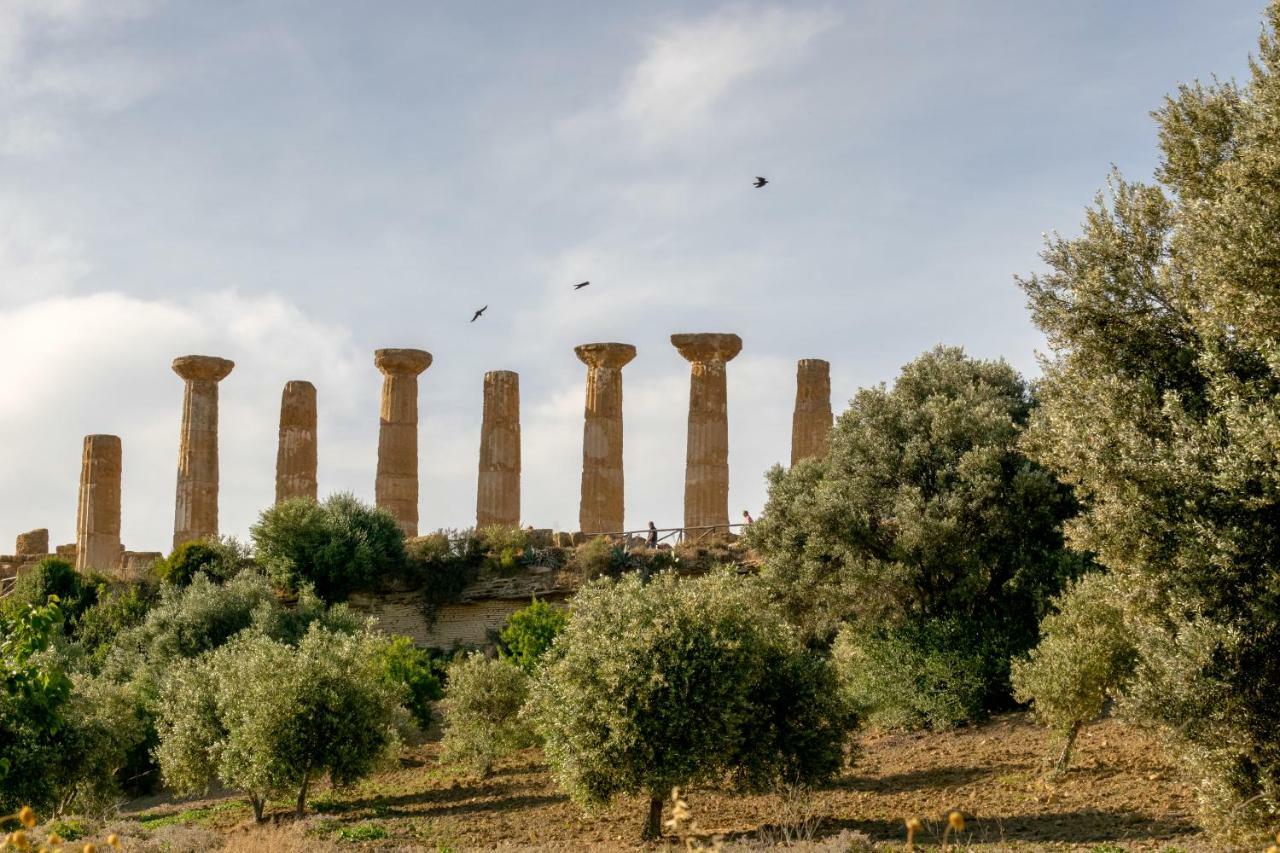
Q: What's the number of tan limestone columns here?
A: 8